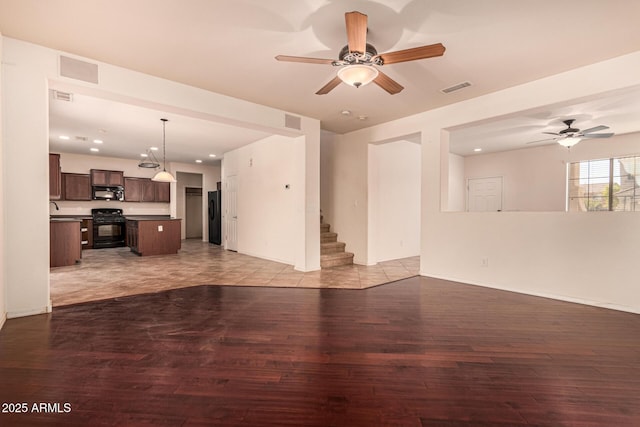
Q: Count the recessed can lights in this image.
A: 8